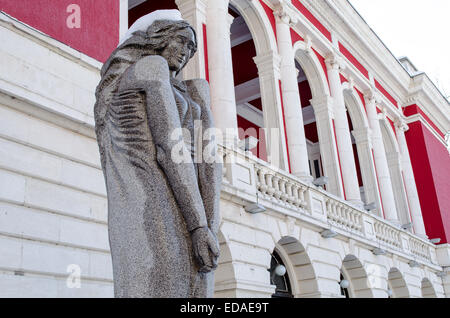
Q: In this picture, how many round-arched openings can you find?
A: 9